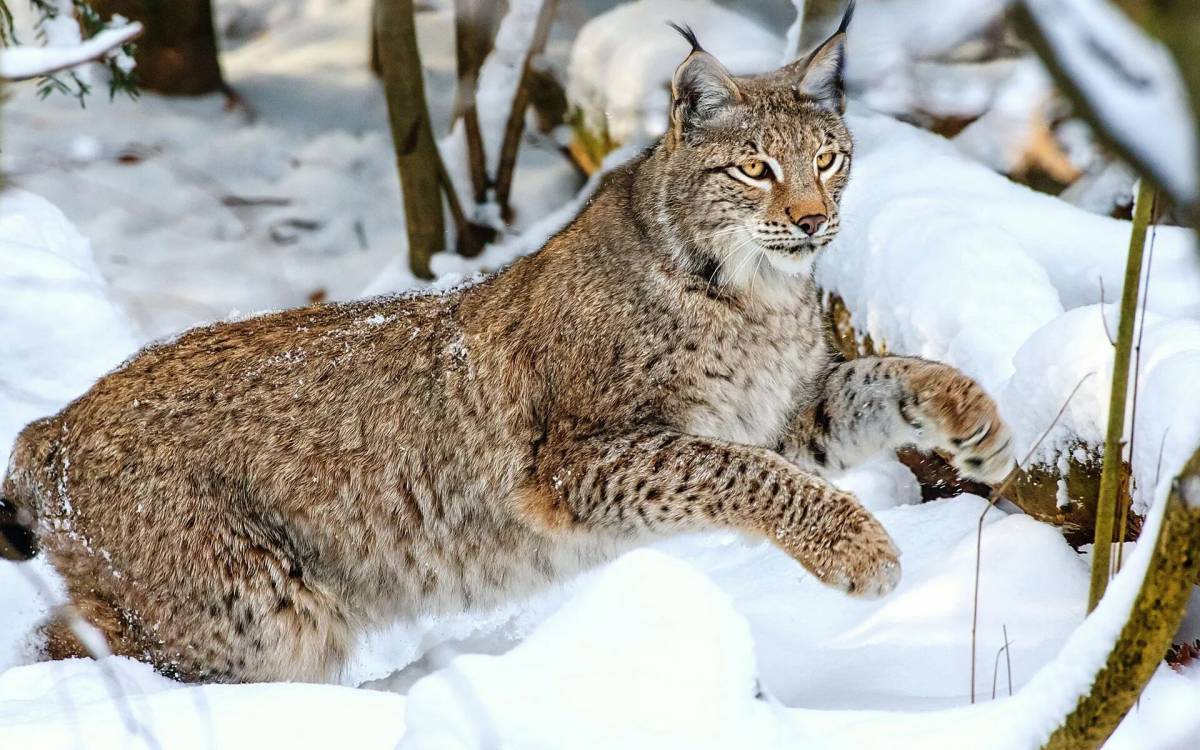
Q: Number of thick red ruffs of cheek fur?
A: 0